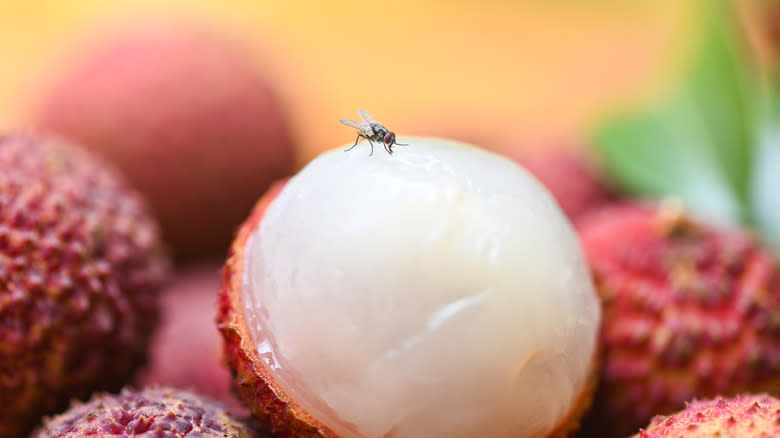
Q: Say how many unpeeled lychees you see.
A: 7